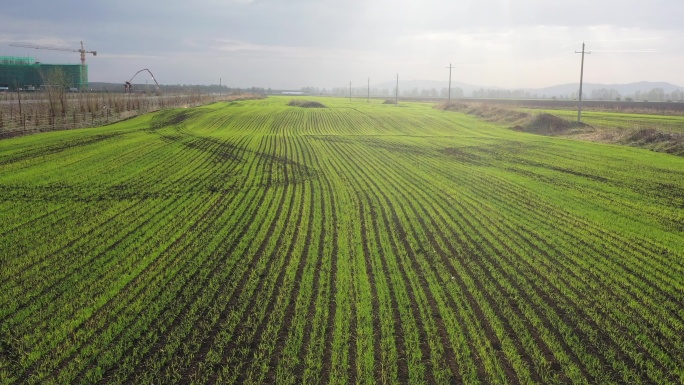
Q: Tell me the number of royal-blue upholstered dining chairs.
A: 0